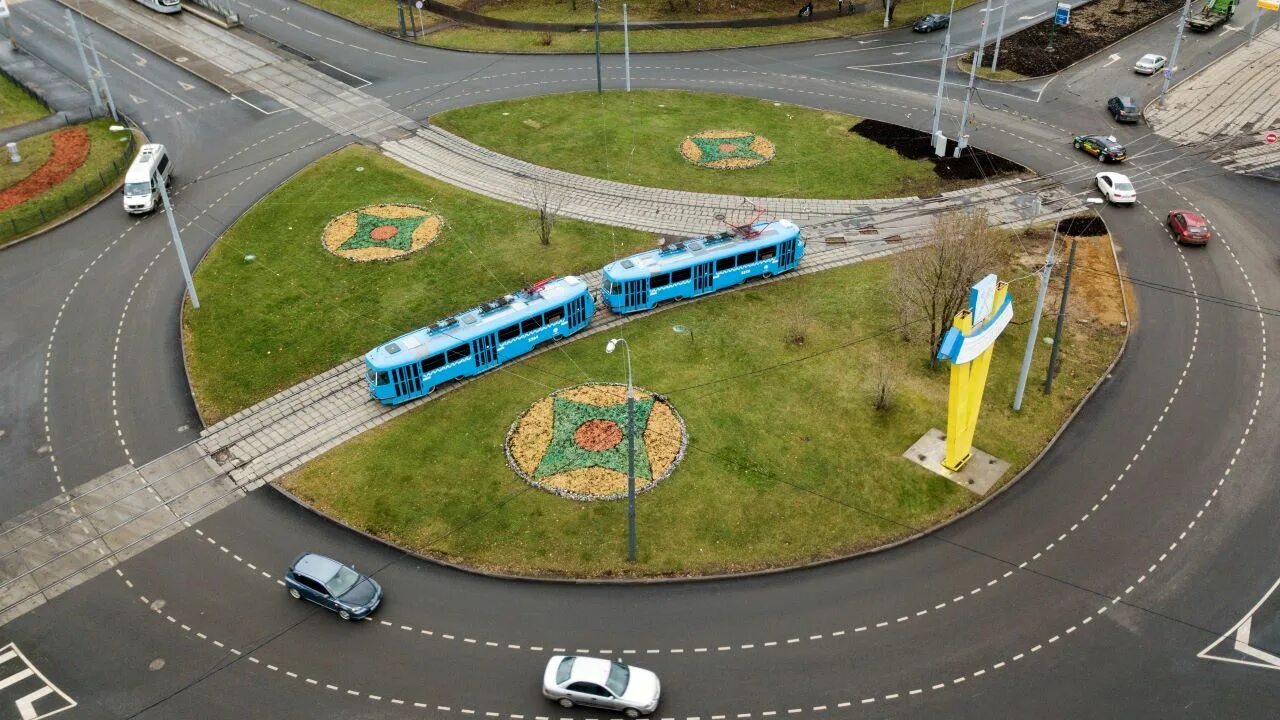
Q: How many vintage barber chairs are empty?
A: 0